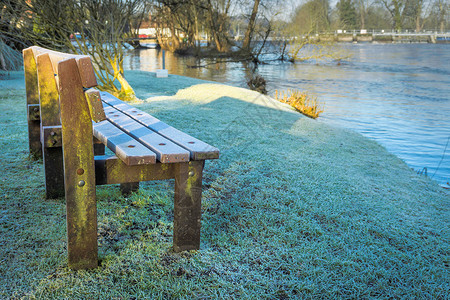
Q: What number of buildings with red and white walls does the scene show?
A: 1